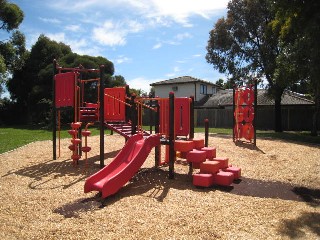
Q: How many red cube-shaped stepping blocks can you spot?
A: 9